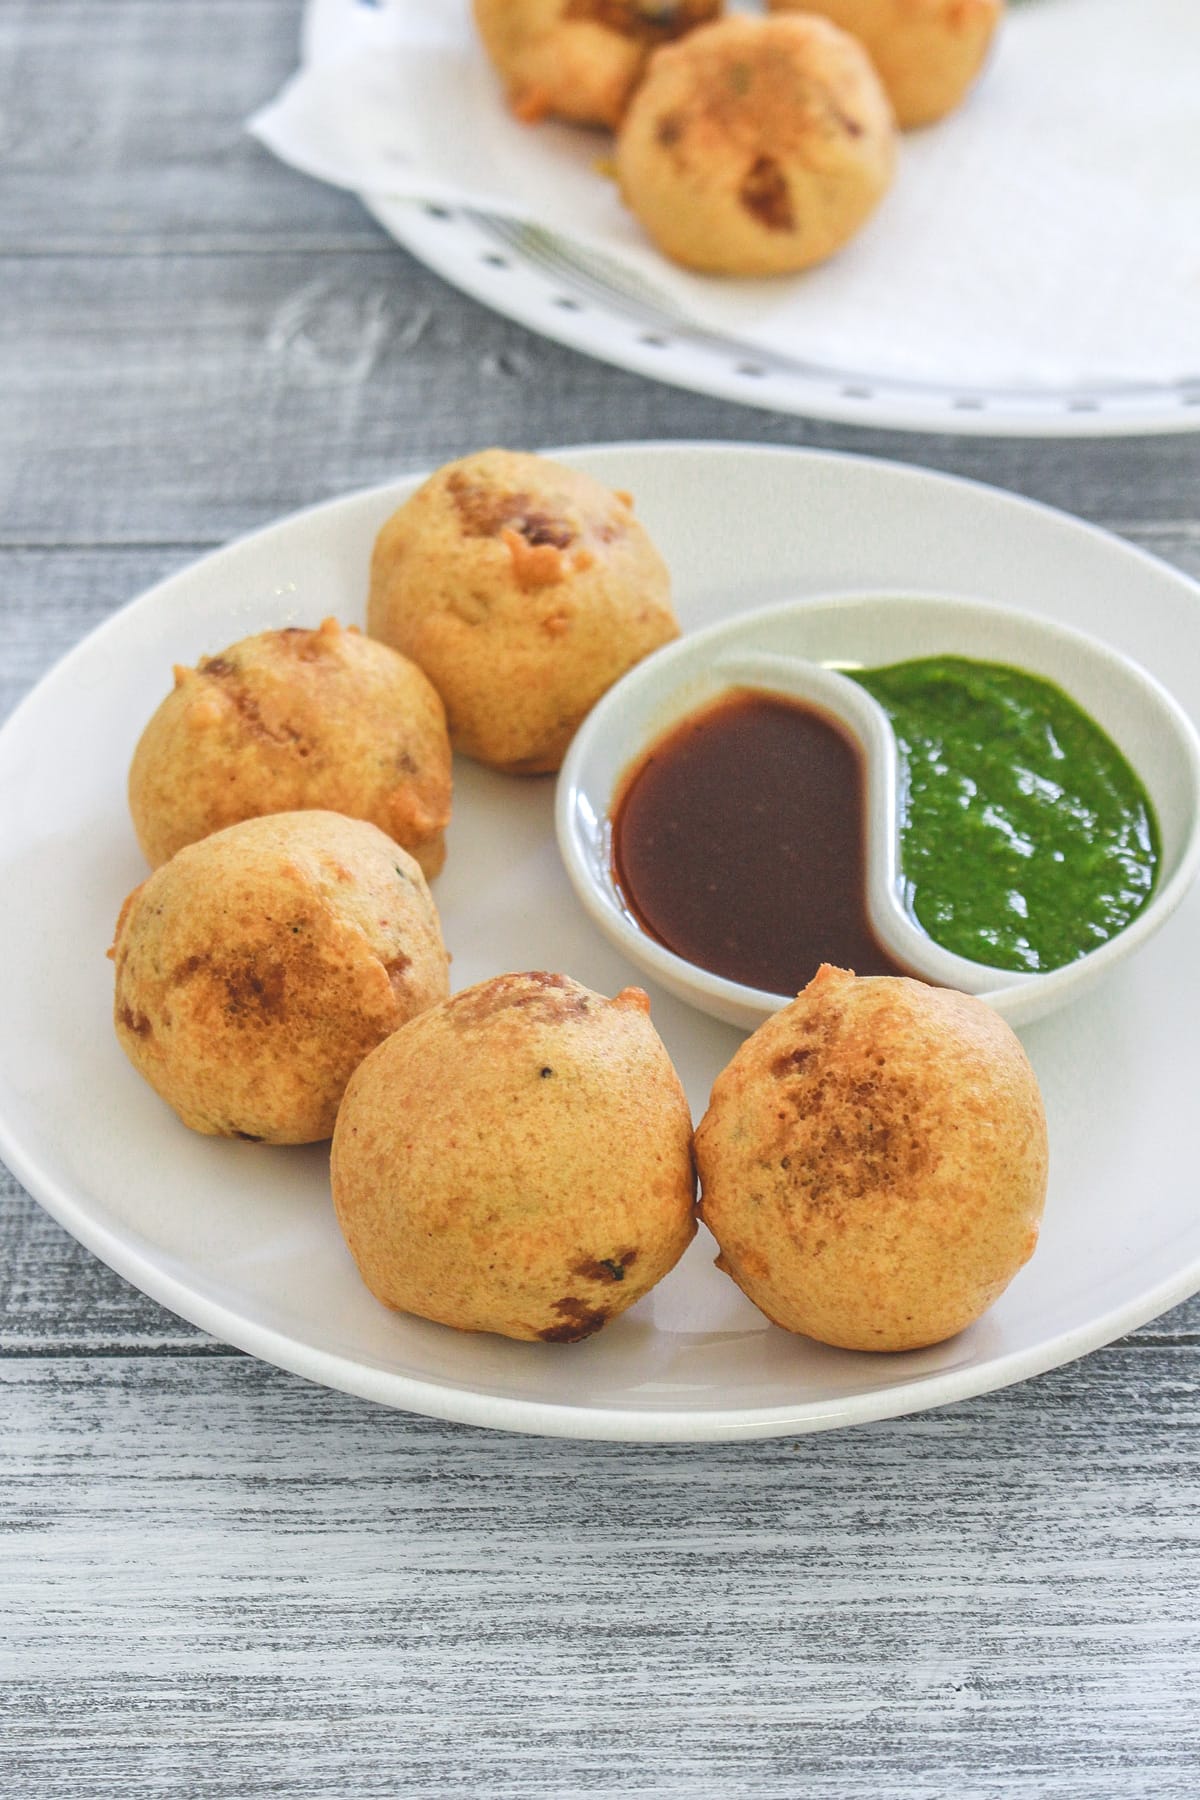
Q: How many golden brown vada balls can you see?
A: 8